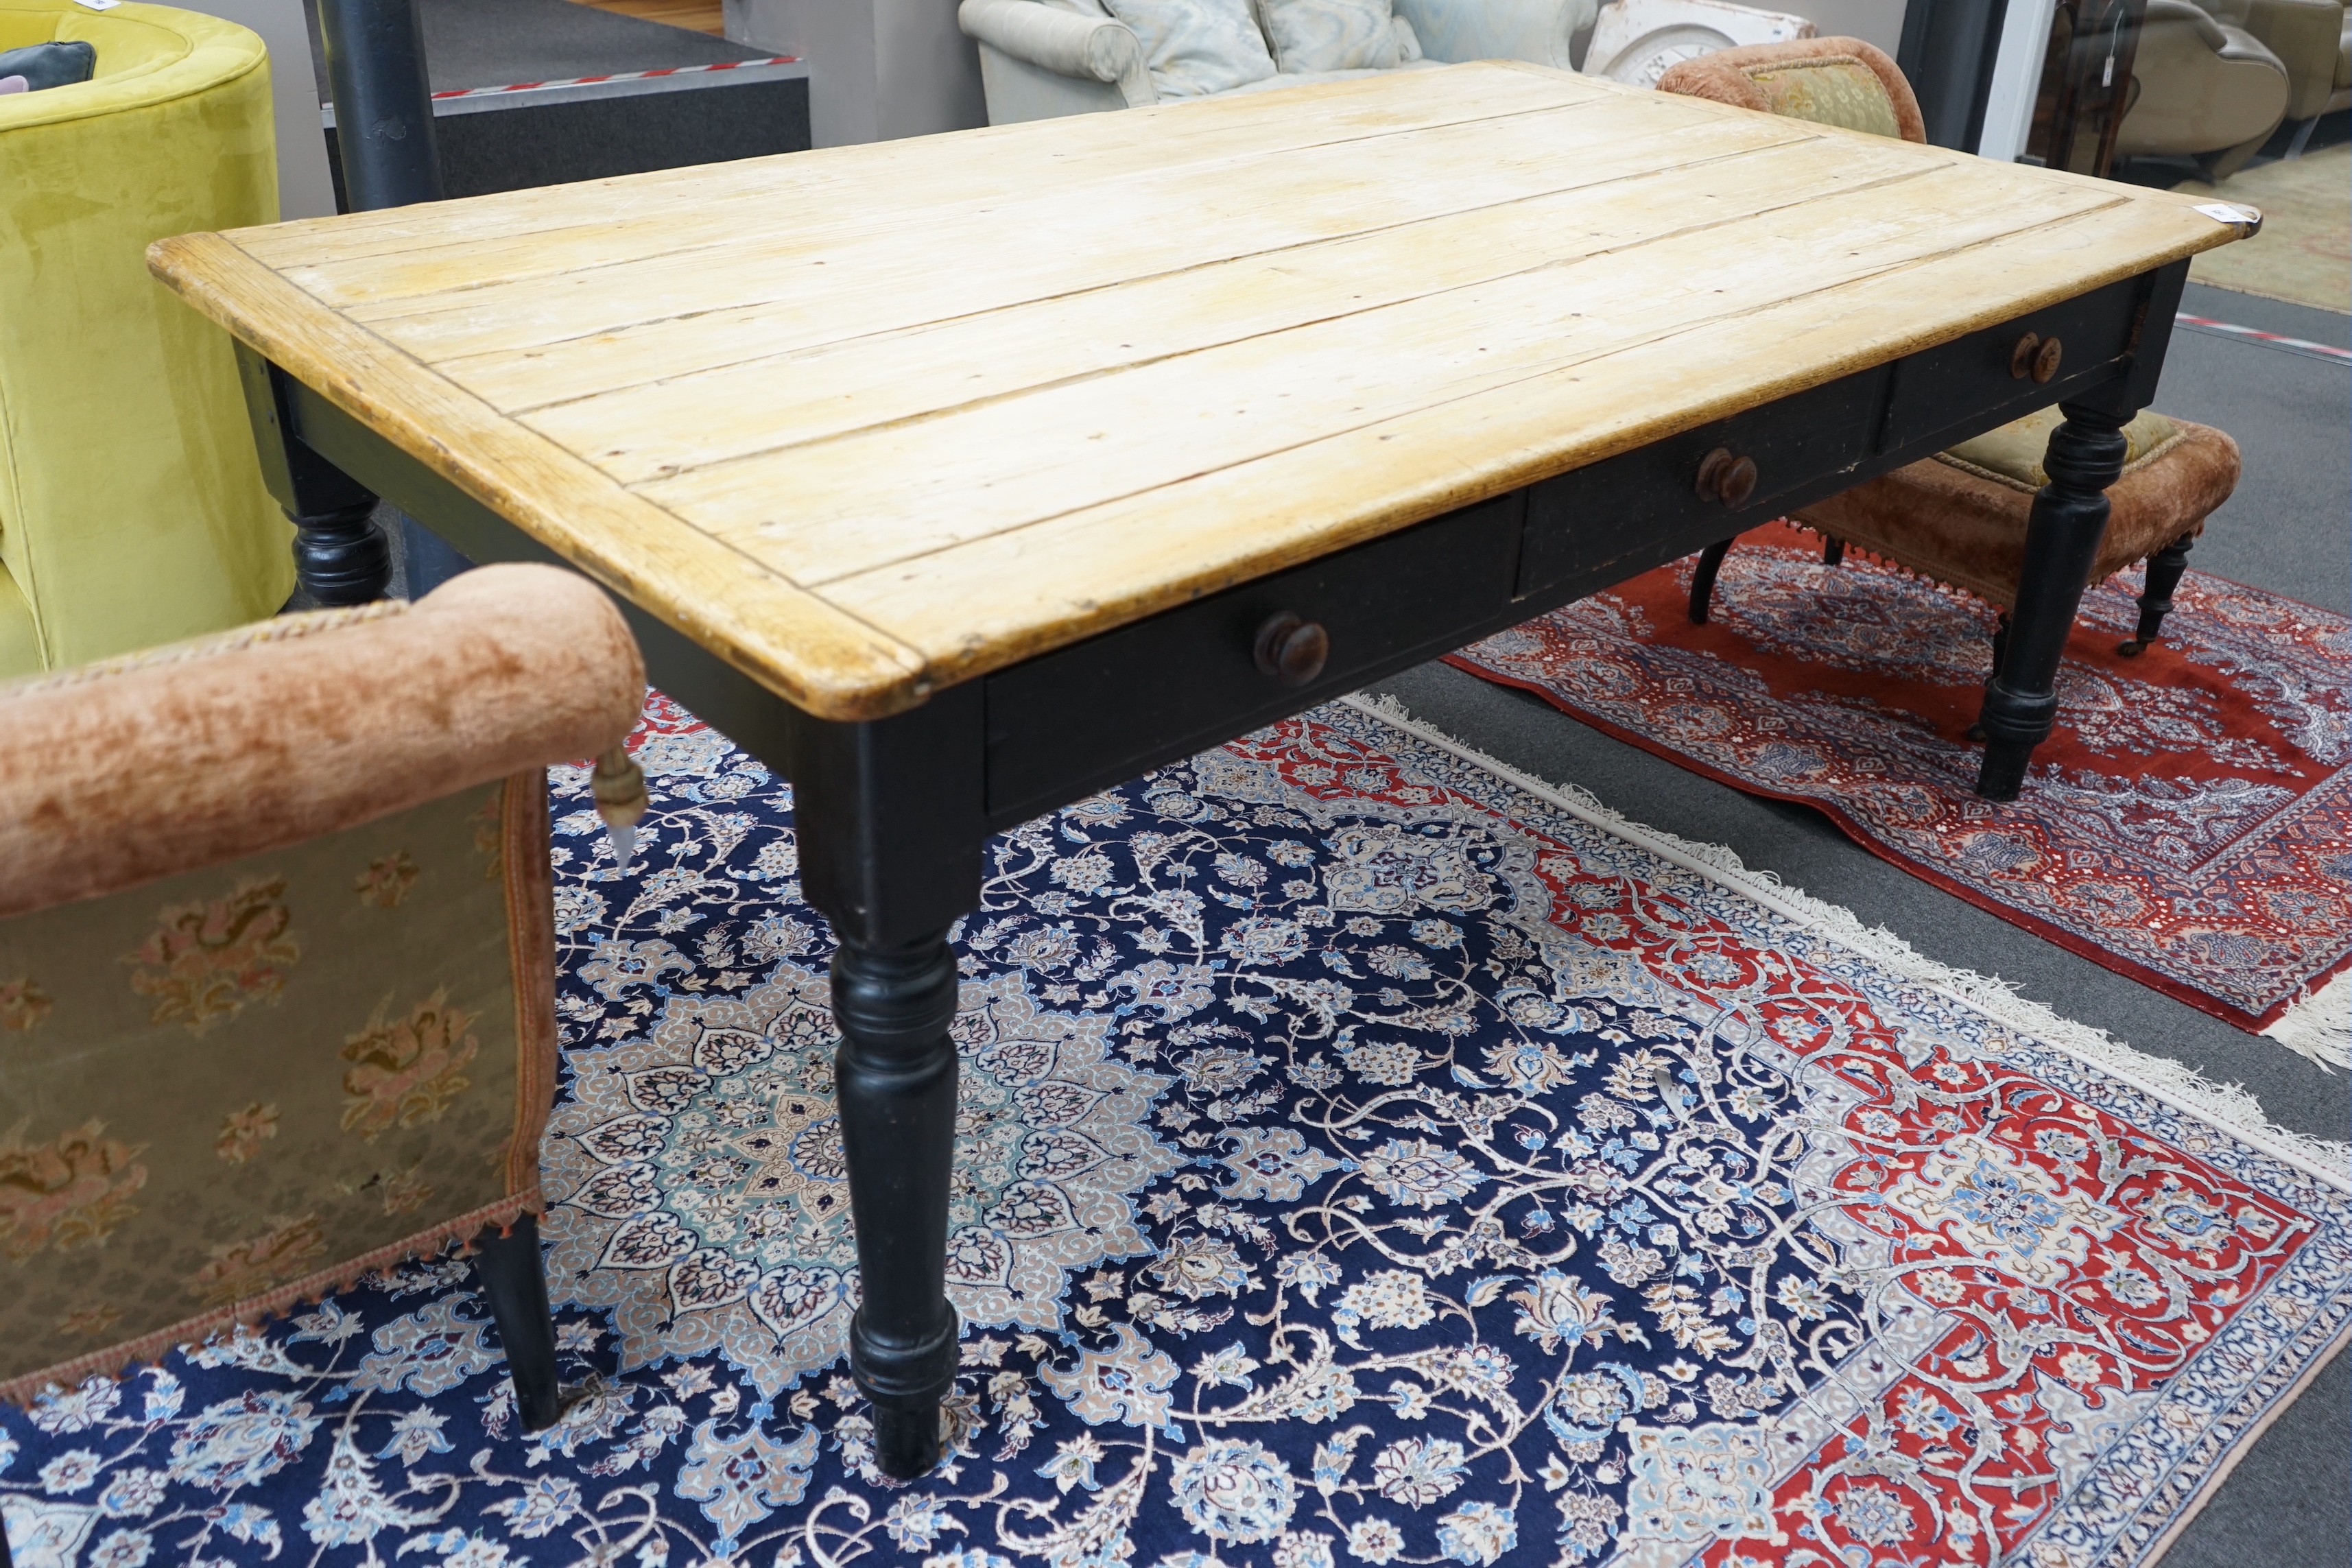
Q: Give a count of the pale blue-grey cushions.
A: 2